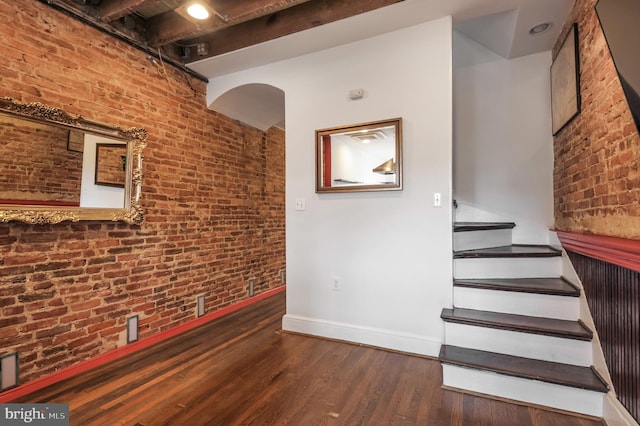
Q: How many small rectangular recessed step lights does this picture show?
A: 5